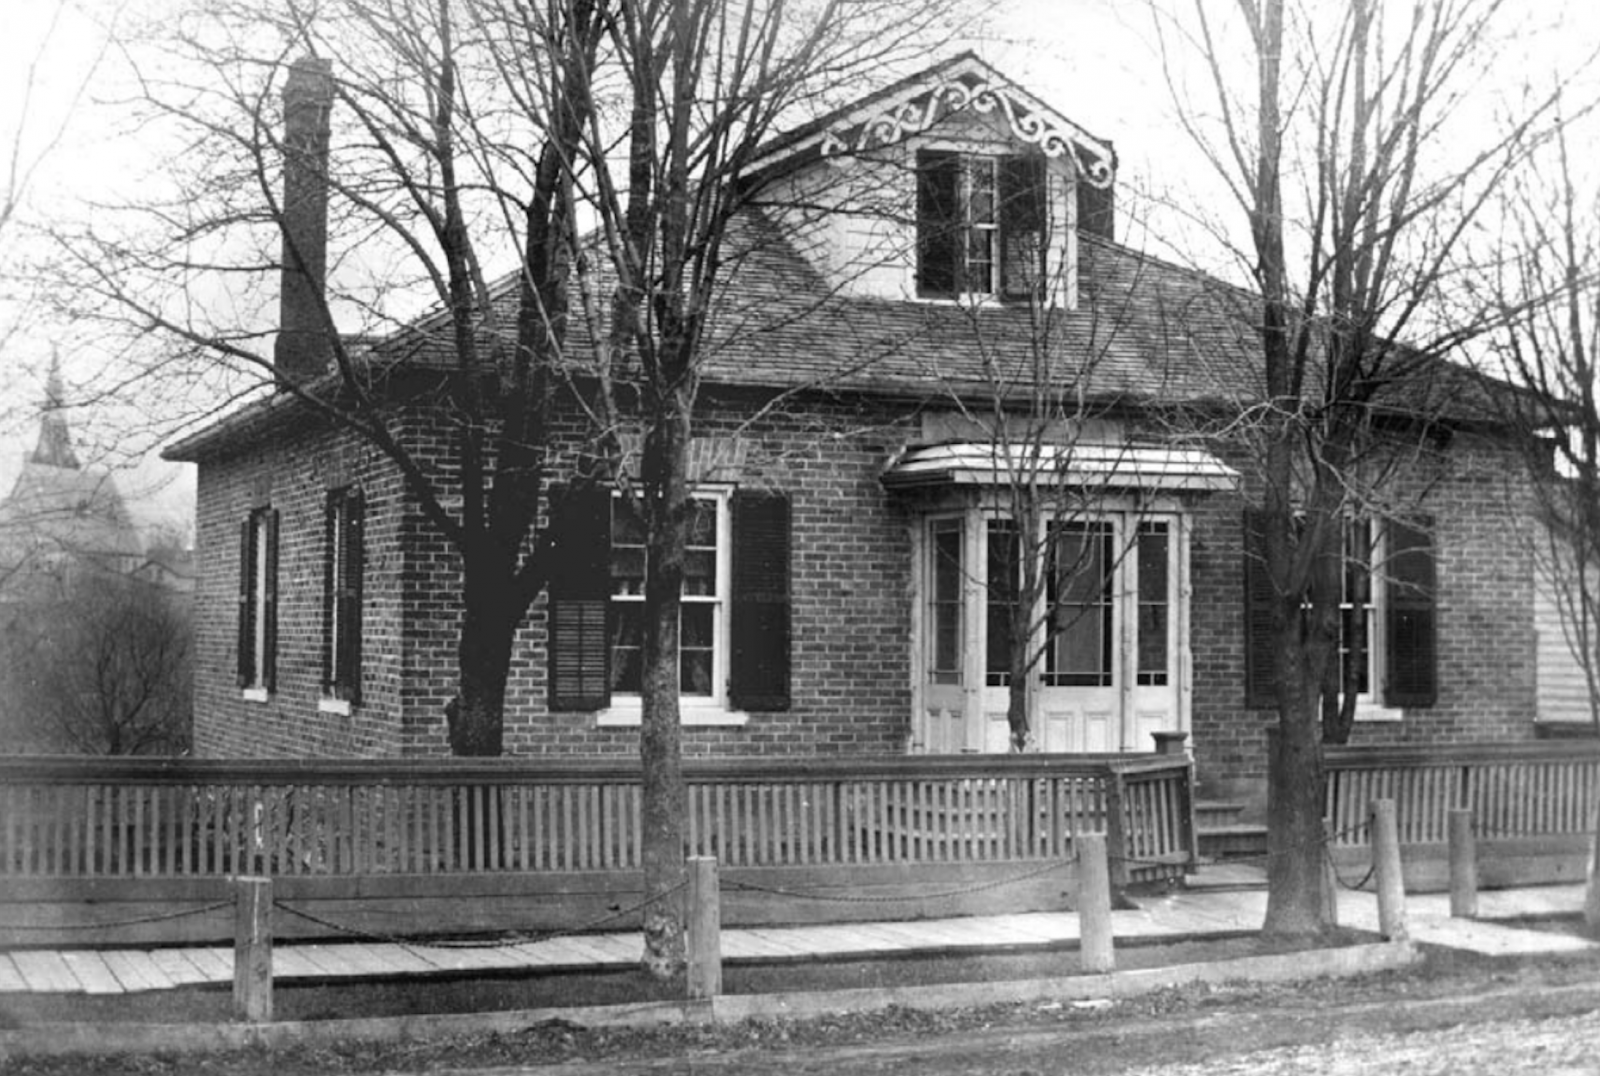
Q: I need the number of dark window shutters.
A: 10